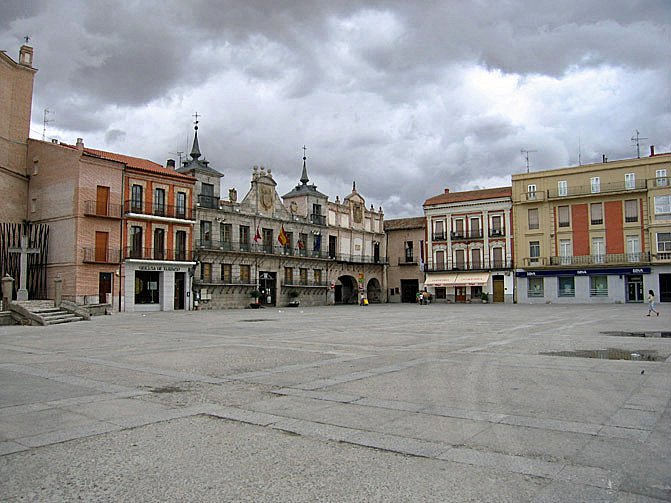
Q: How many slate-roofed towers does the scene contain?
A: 2